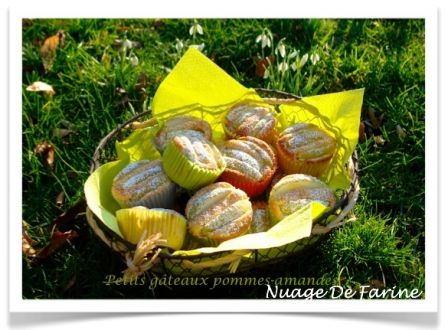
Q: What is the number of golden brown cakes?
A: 10